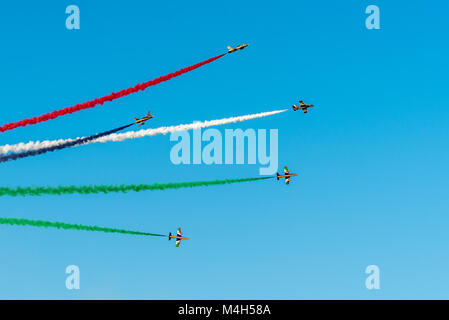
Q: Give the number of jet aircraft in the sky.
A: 5